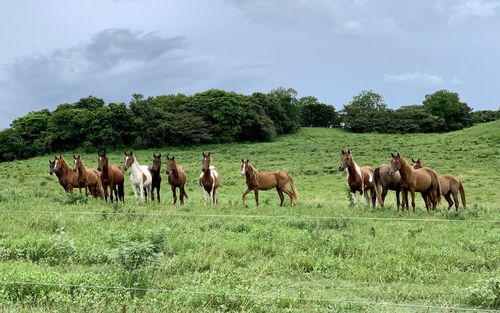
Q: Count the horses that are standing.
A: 13